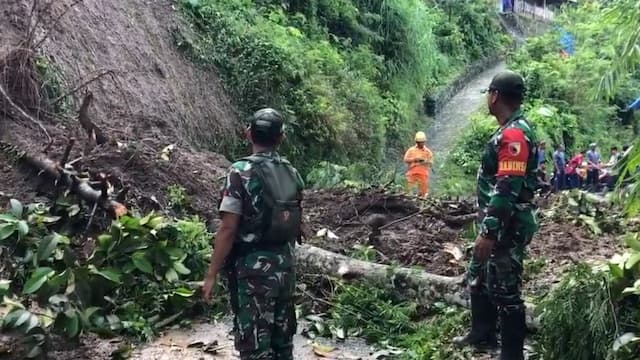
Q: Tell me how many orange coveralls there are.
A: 1